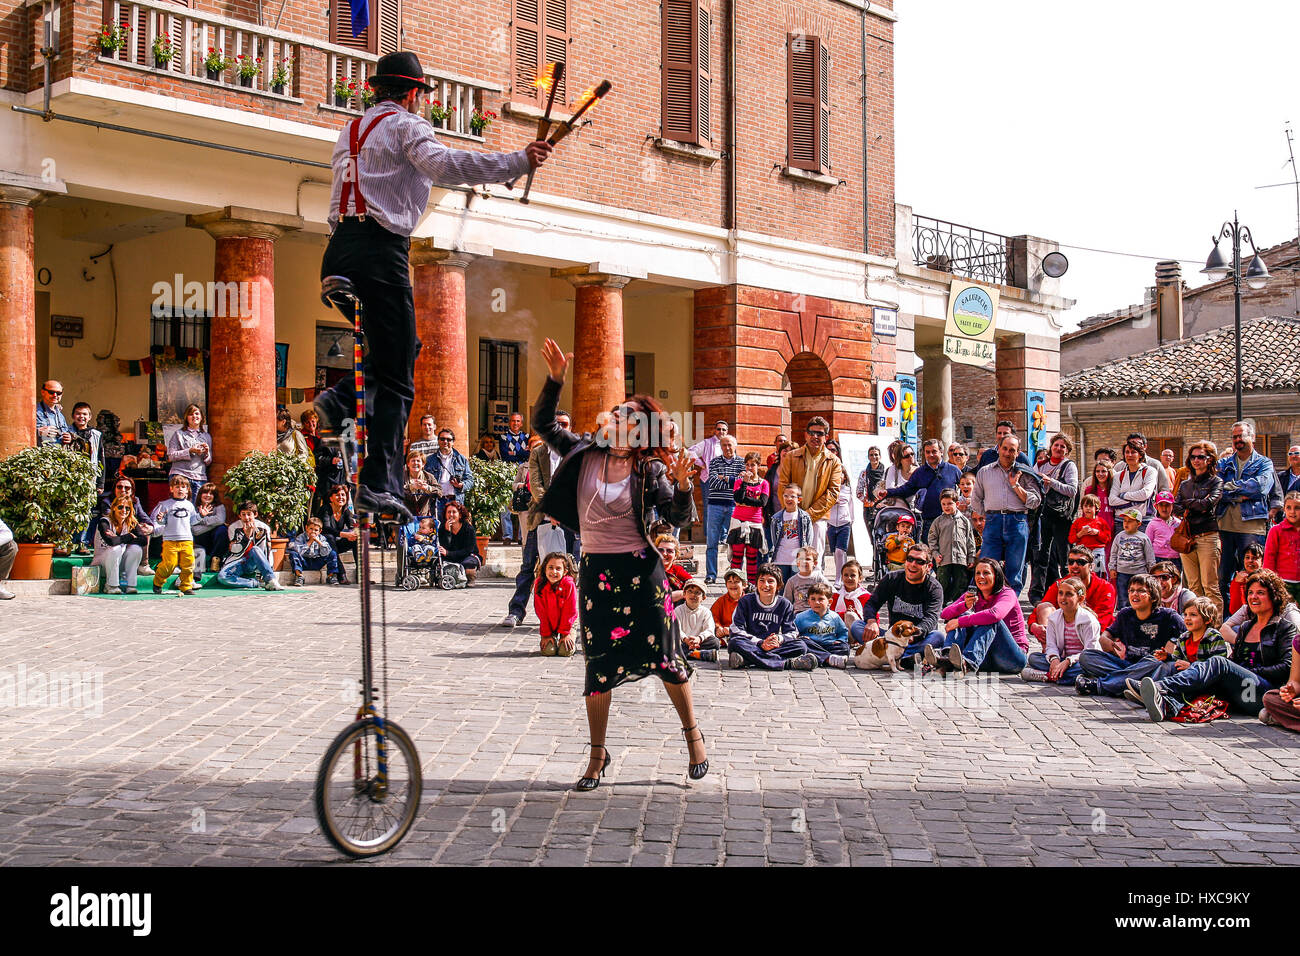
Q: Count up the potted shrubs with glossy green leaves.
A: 3